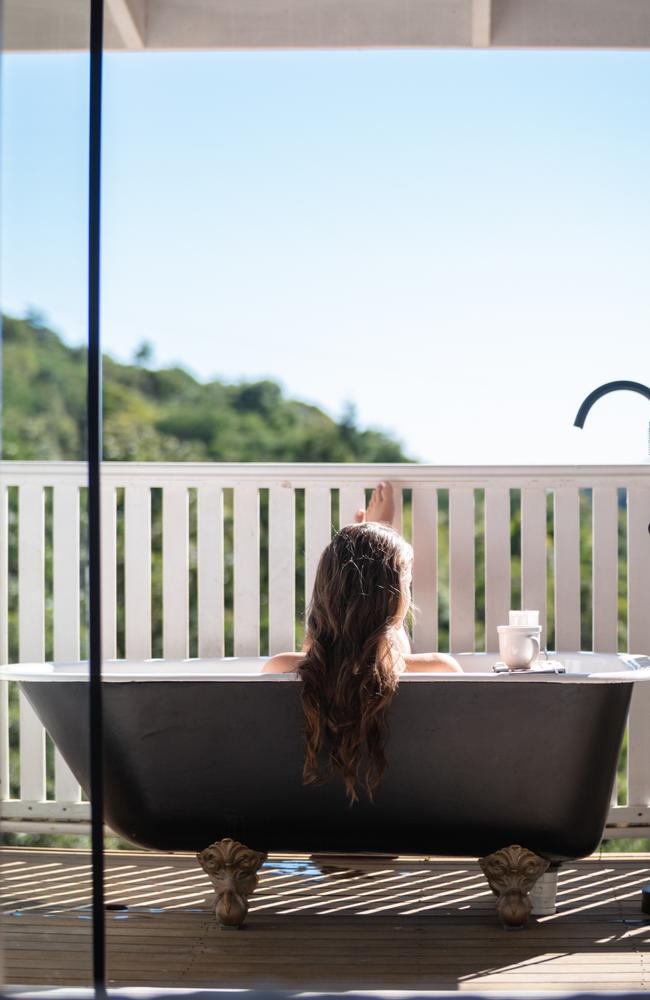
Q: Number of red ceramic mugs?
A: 0